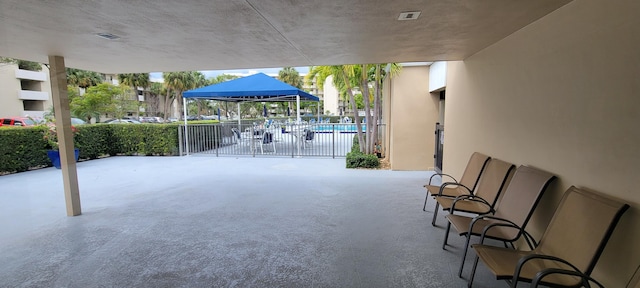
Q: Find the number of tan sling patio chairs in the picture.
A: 4